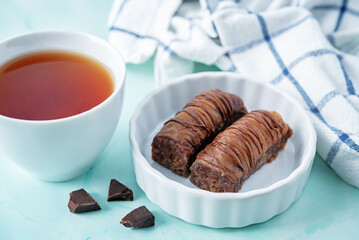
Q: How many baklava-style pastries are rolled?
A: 2